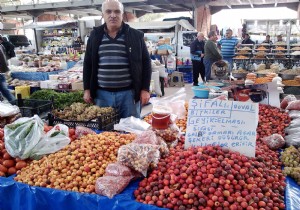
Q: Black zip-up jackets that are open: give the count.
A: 1